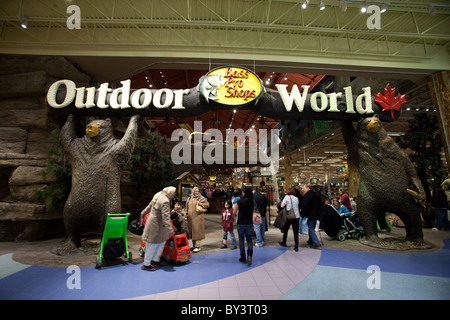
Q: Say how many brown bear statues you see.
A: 2